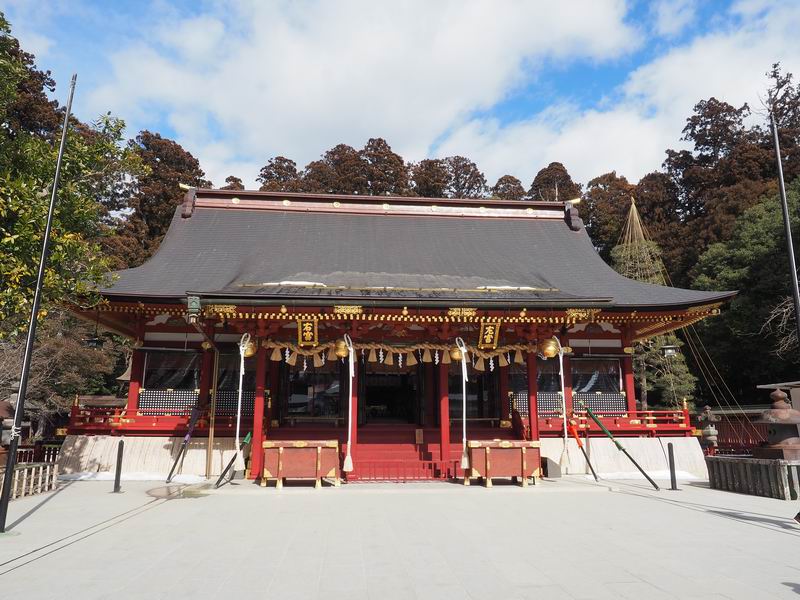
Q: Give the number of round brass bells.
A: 4